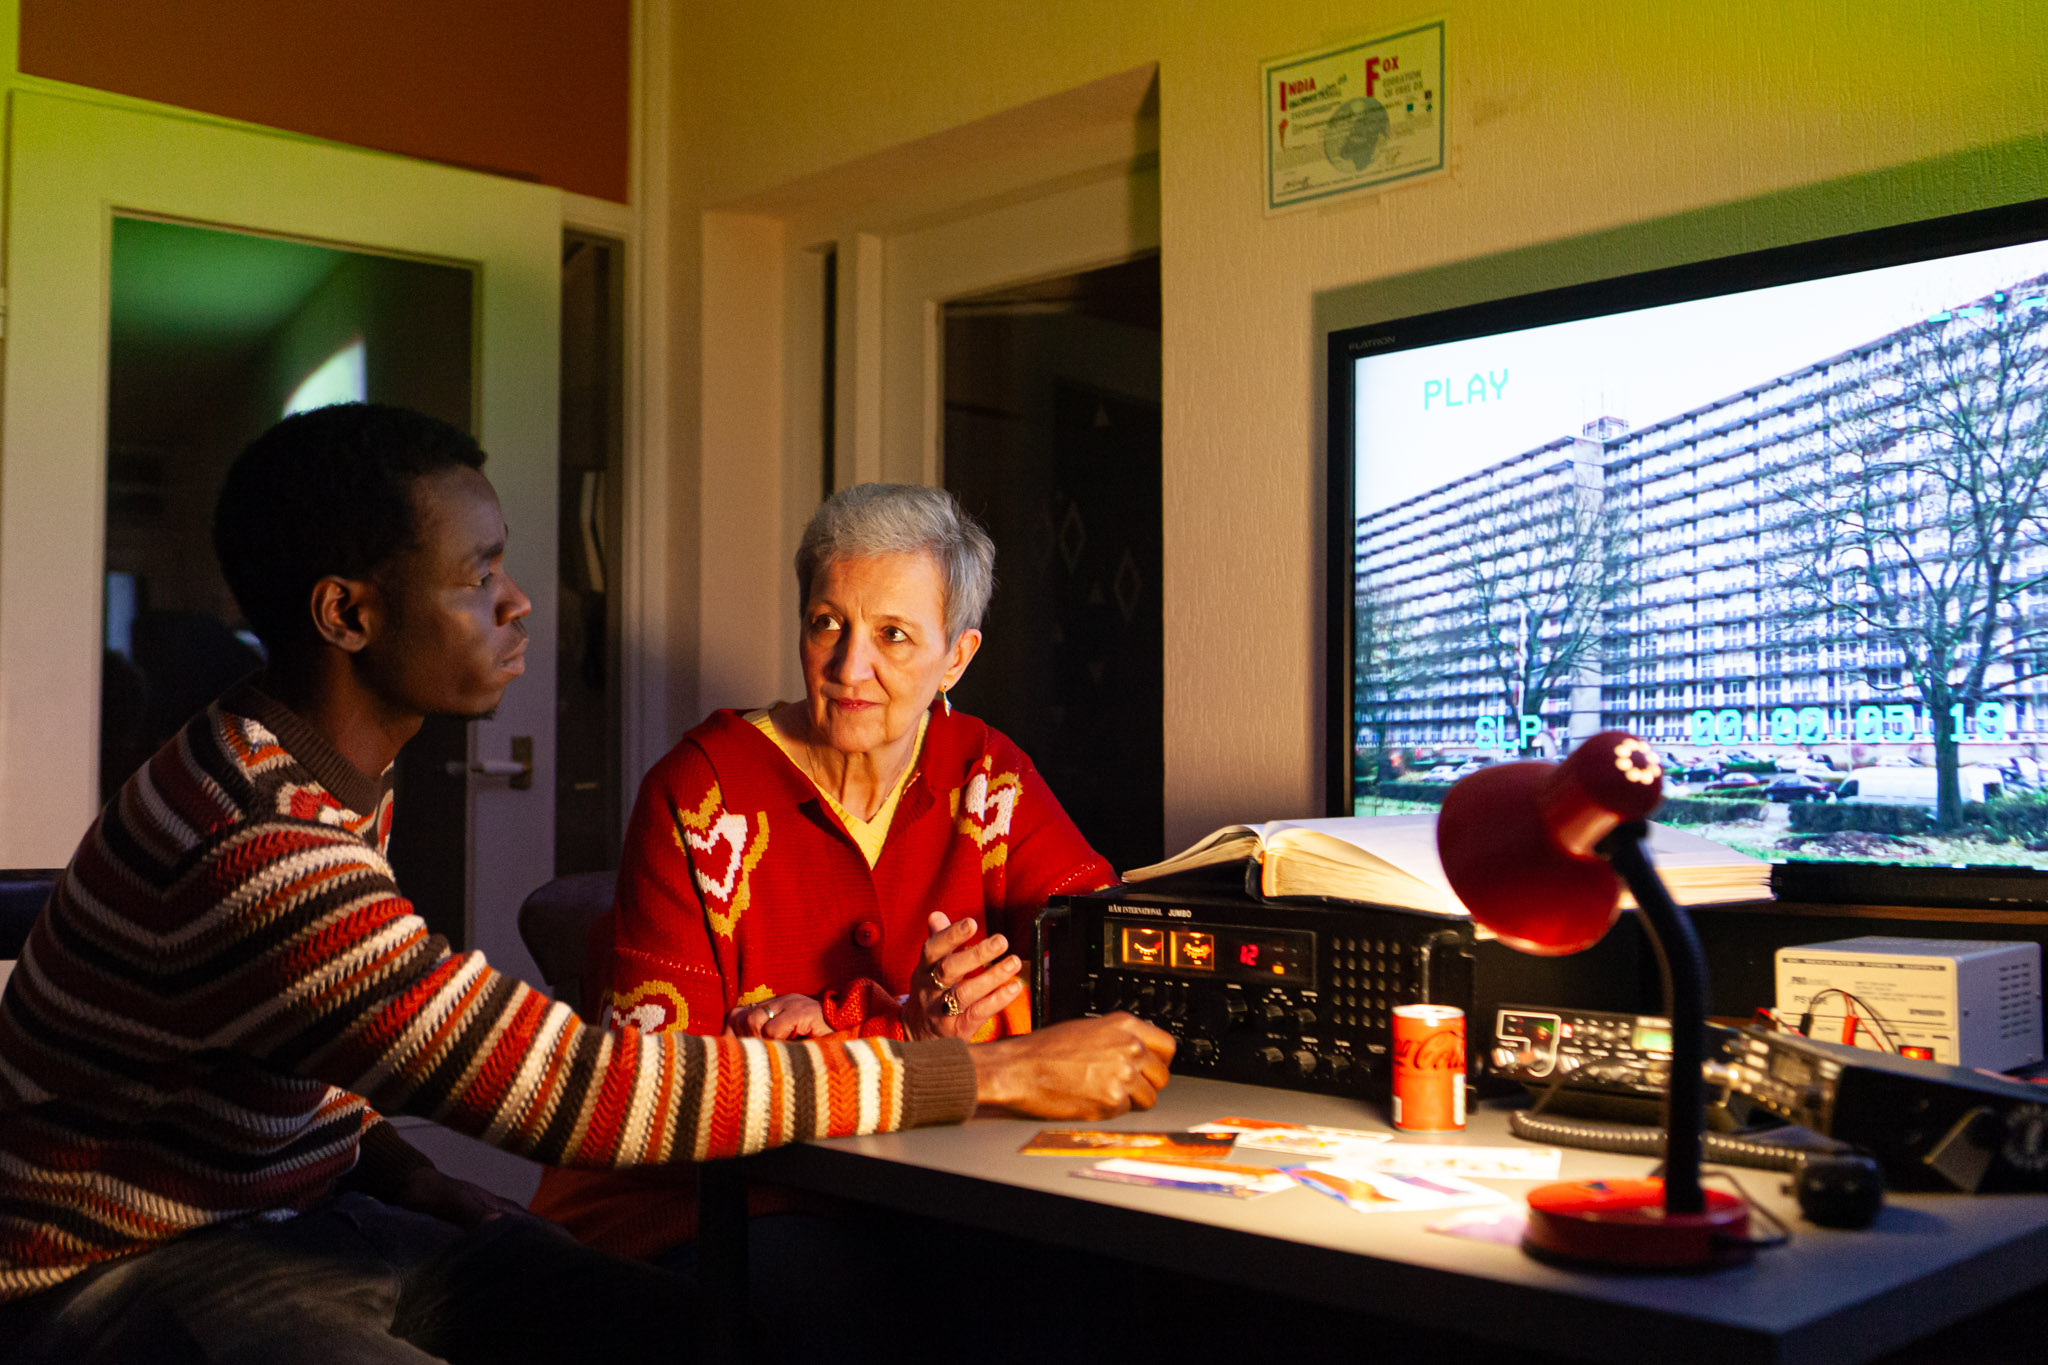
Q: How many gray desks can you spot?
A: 1